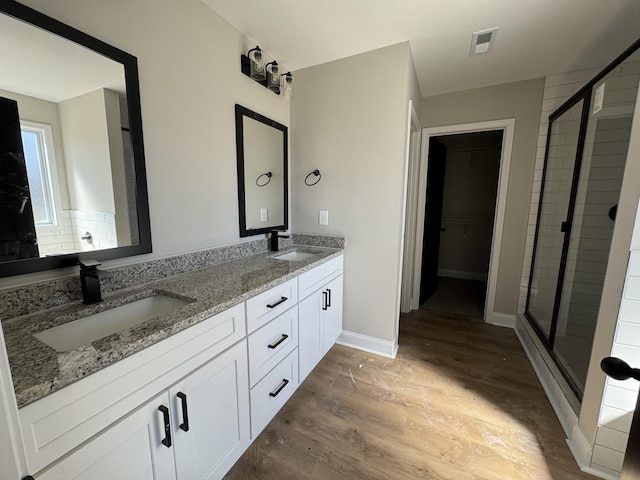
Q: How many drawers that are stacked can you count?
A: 3